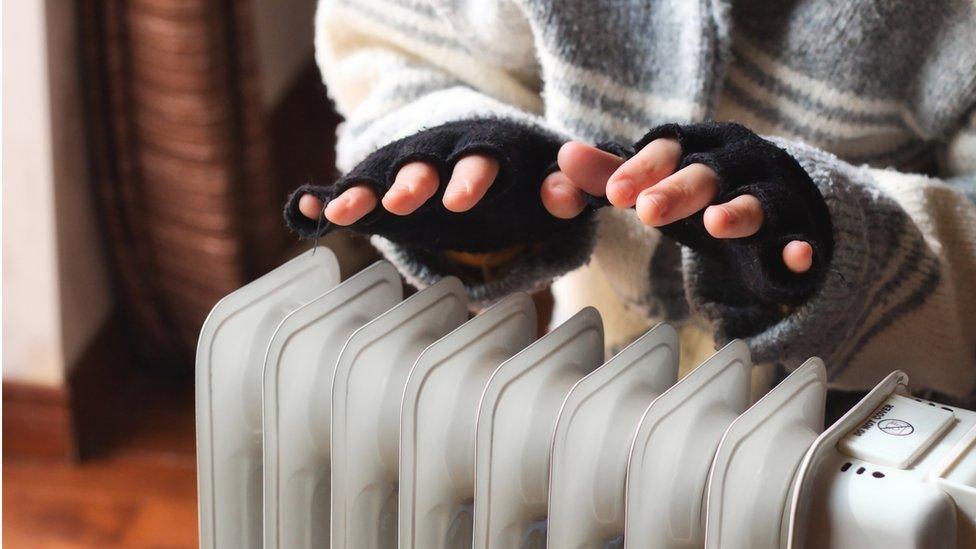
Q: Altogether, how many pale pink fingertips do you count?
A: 10